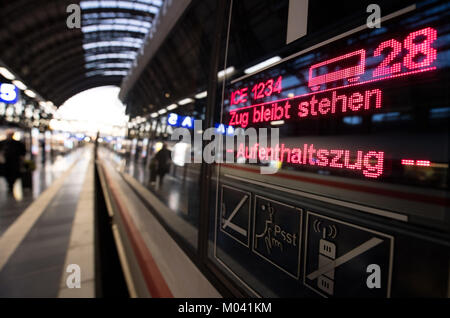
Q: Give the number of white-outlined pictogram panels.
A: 3